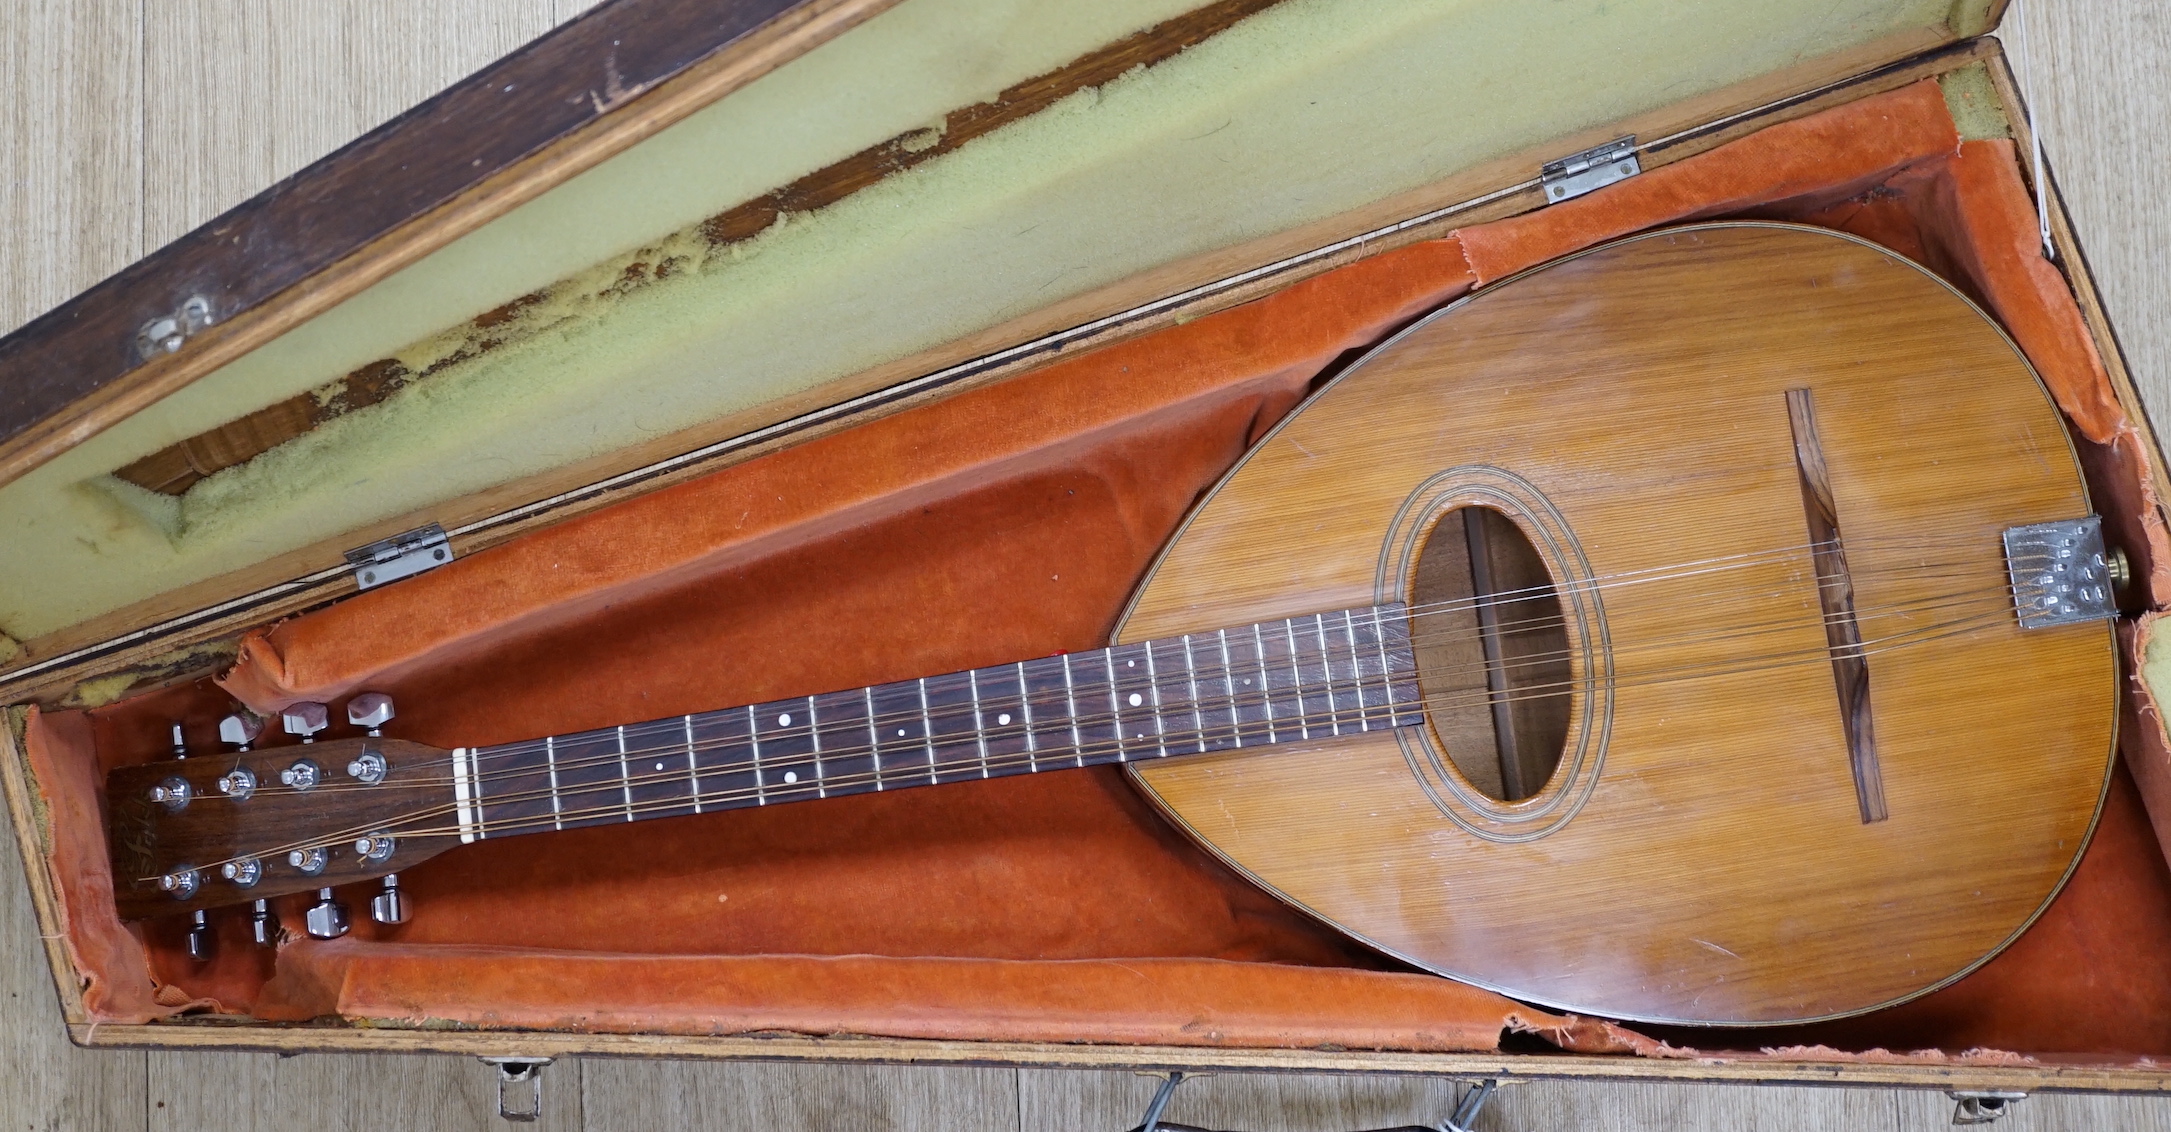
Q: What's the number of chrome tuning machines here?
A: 8